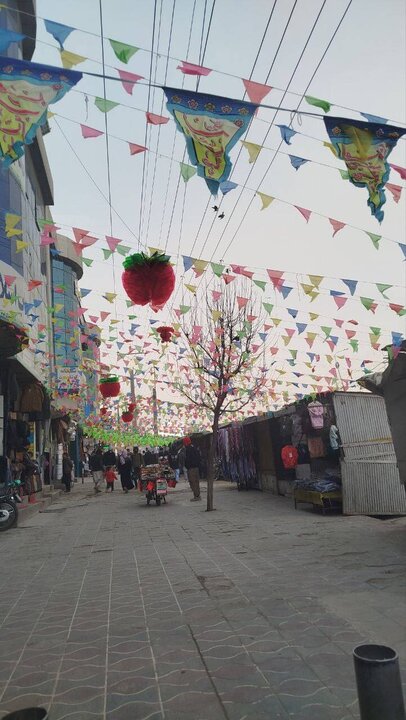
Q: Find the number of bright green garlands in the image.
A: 1